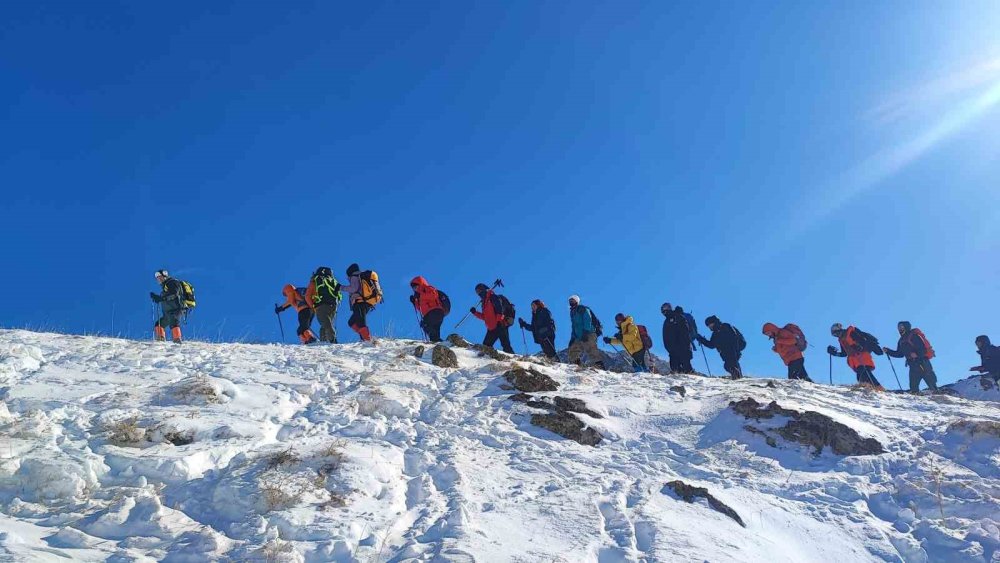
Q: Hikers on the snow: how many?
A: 15